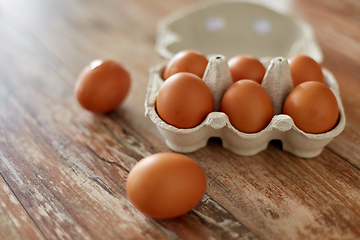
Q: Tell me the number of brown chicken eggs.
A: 8